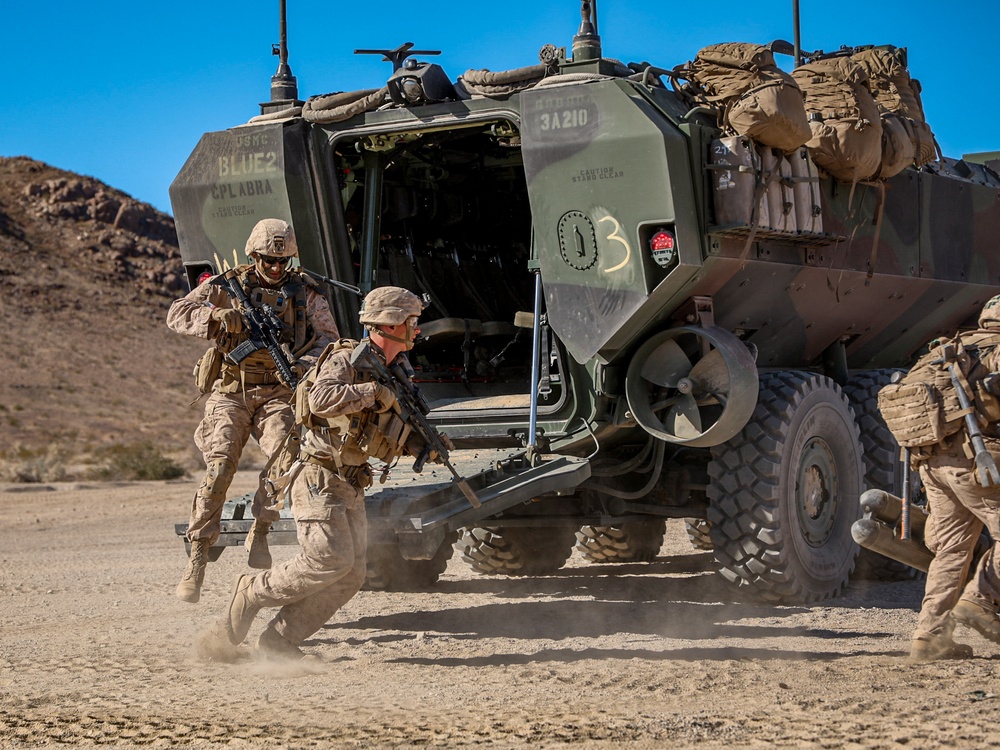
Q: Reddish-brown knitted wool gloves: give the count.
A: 0